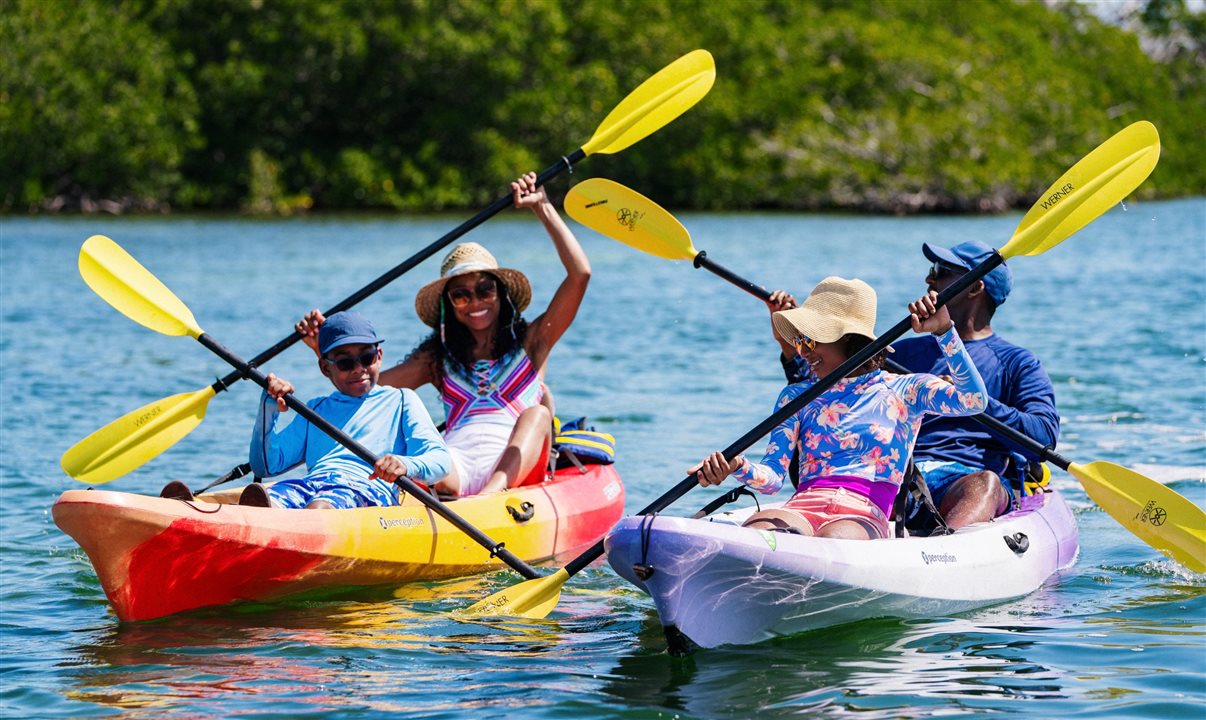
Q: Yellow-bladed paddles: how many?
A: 4